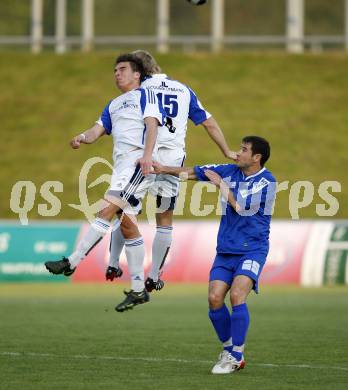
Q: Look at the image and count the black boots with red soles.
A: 2